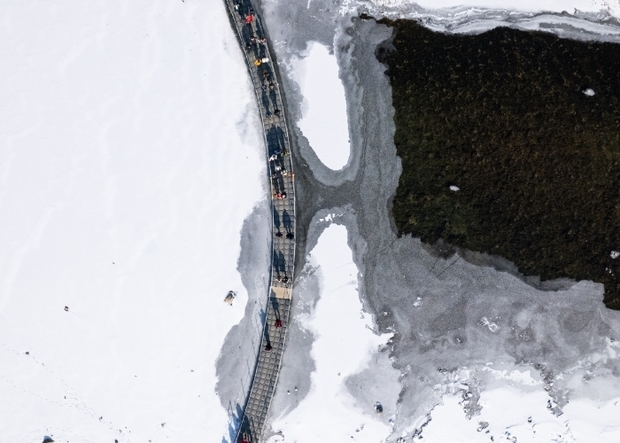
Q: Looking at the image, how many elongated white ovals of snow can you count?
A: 2